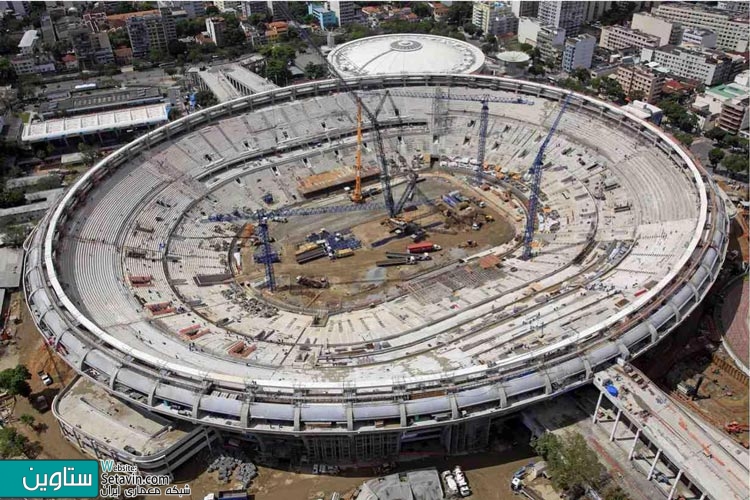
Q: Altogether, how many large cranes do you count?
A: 5